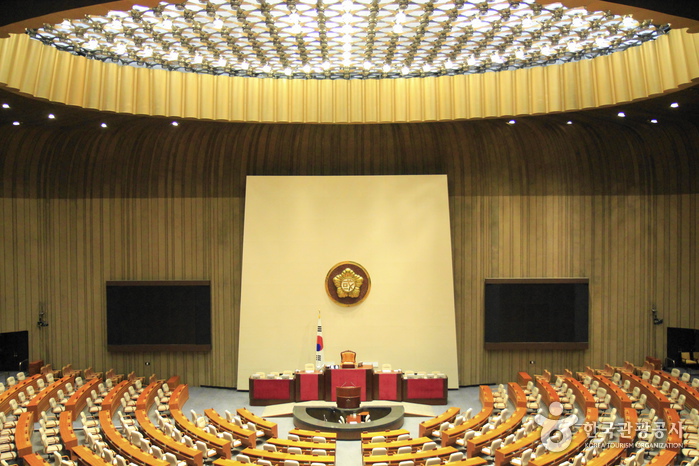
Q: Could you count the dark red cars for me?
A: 0